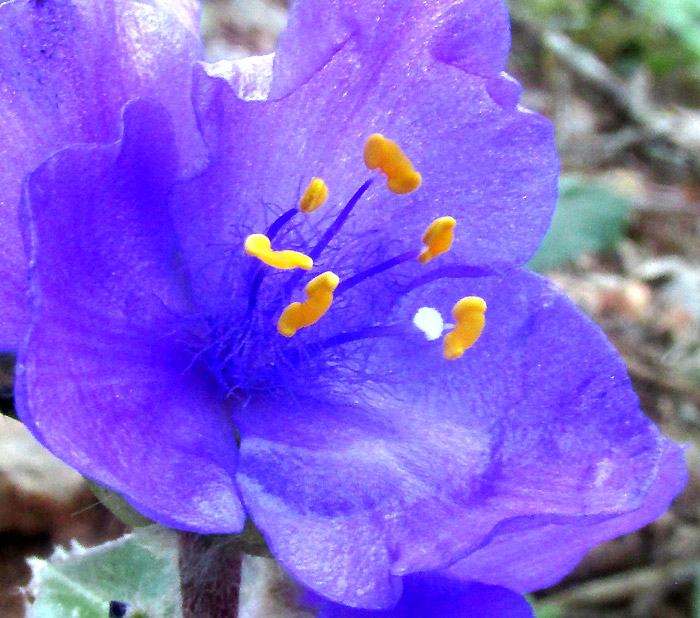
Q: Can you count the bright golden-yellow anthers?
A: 6